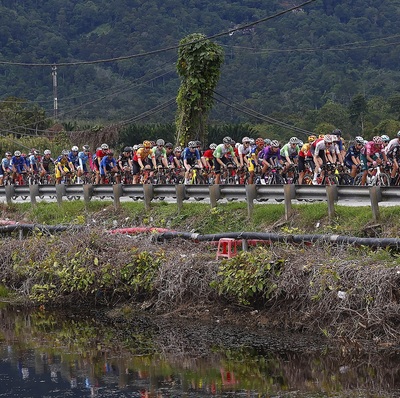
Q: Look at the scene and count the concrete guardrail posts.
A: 12